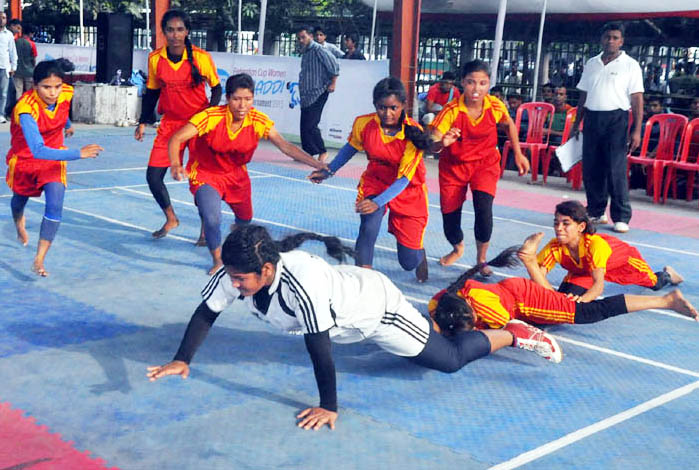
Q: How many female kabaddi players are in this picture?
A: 8